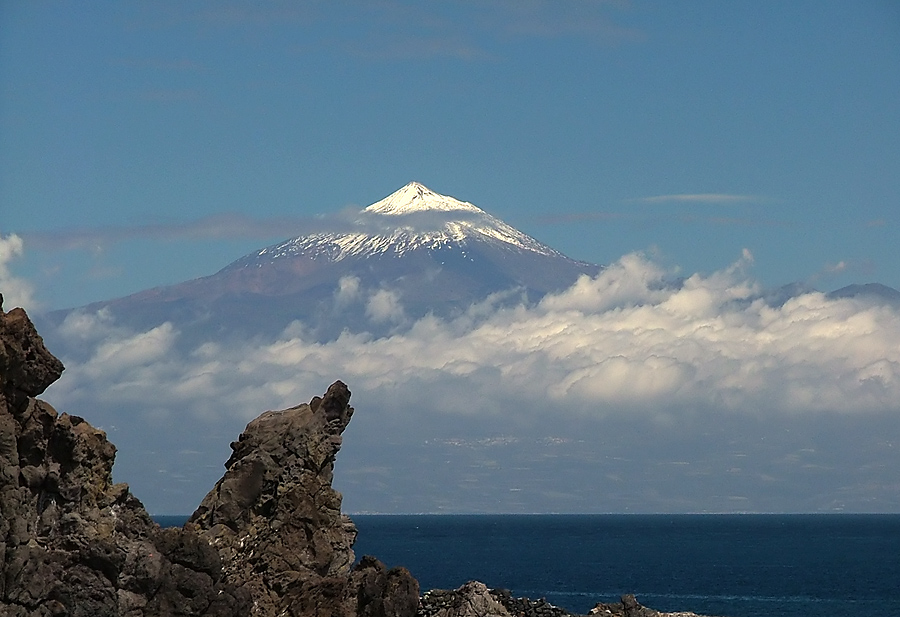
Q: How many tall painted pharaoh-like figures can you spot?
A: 0